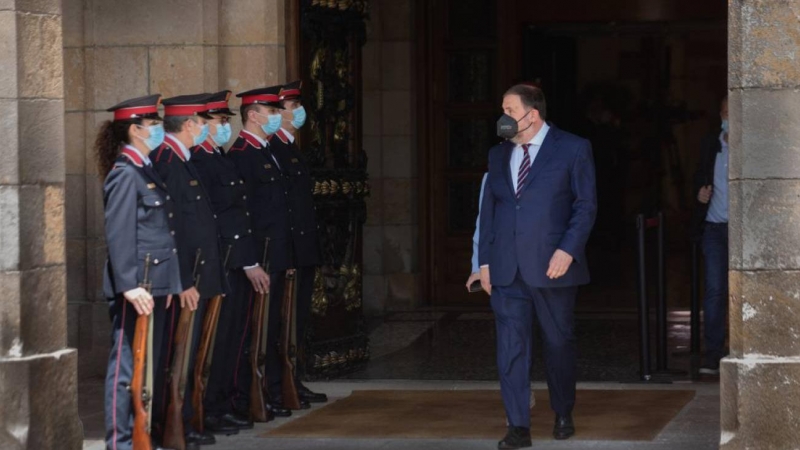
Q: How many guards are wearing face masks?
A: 5